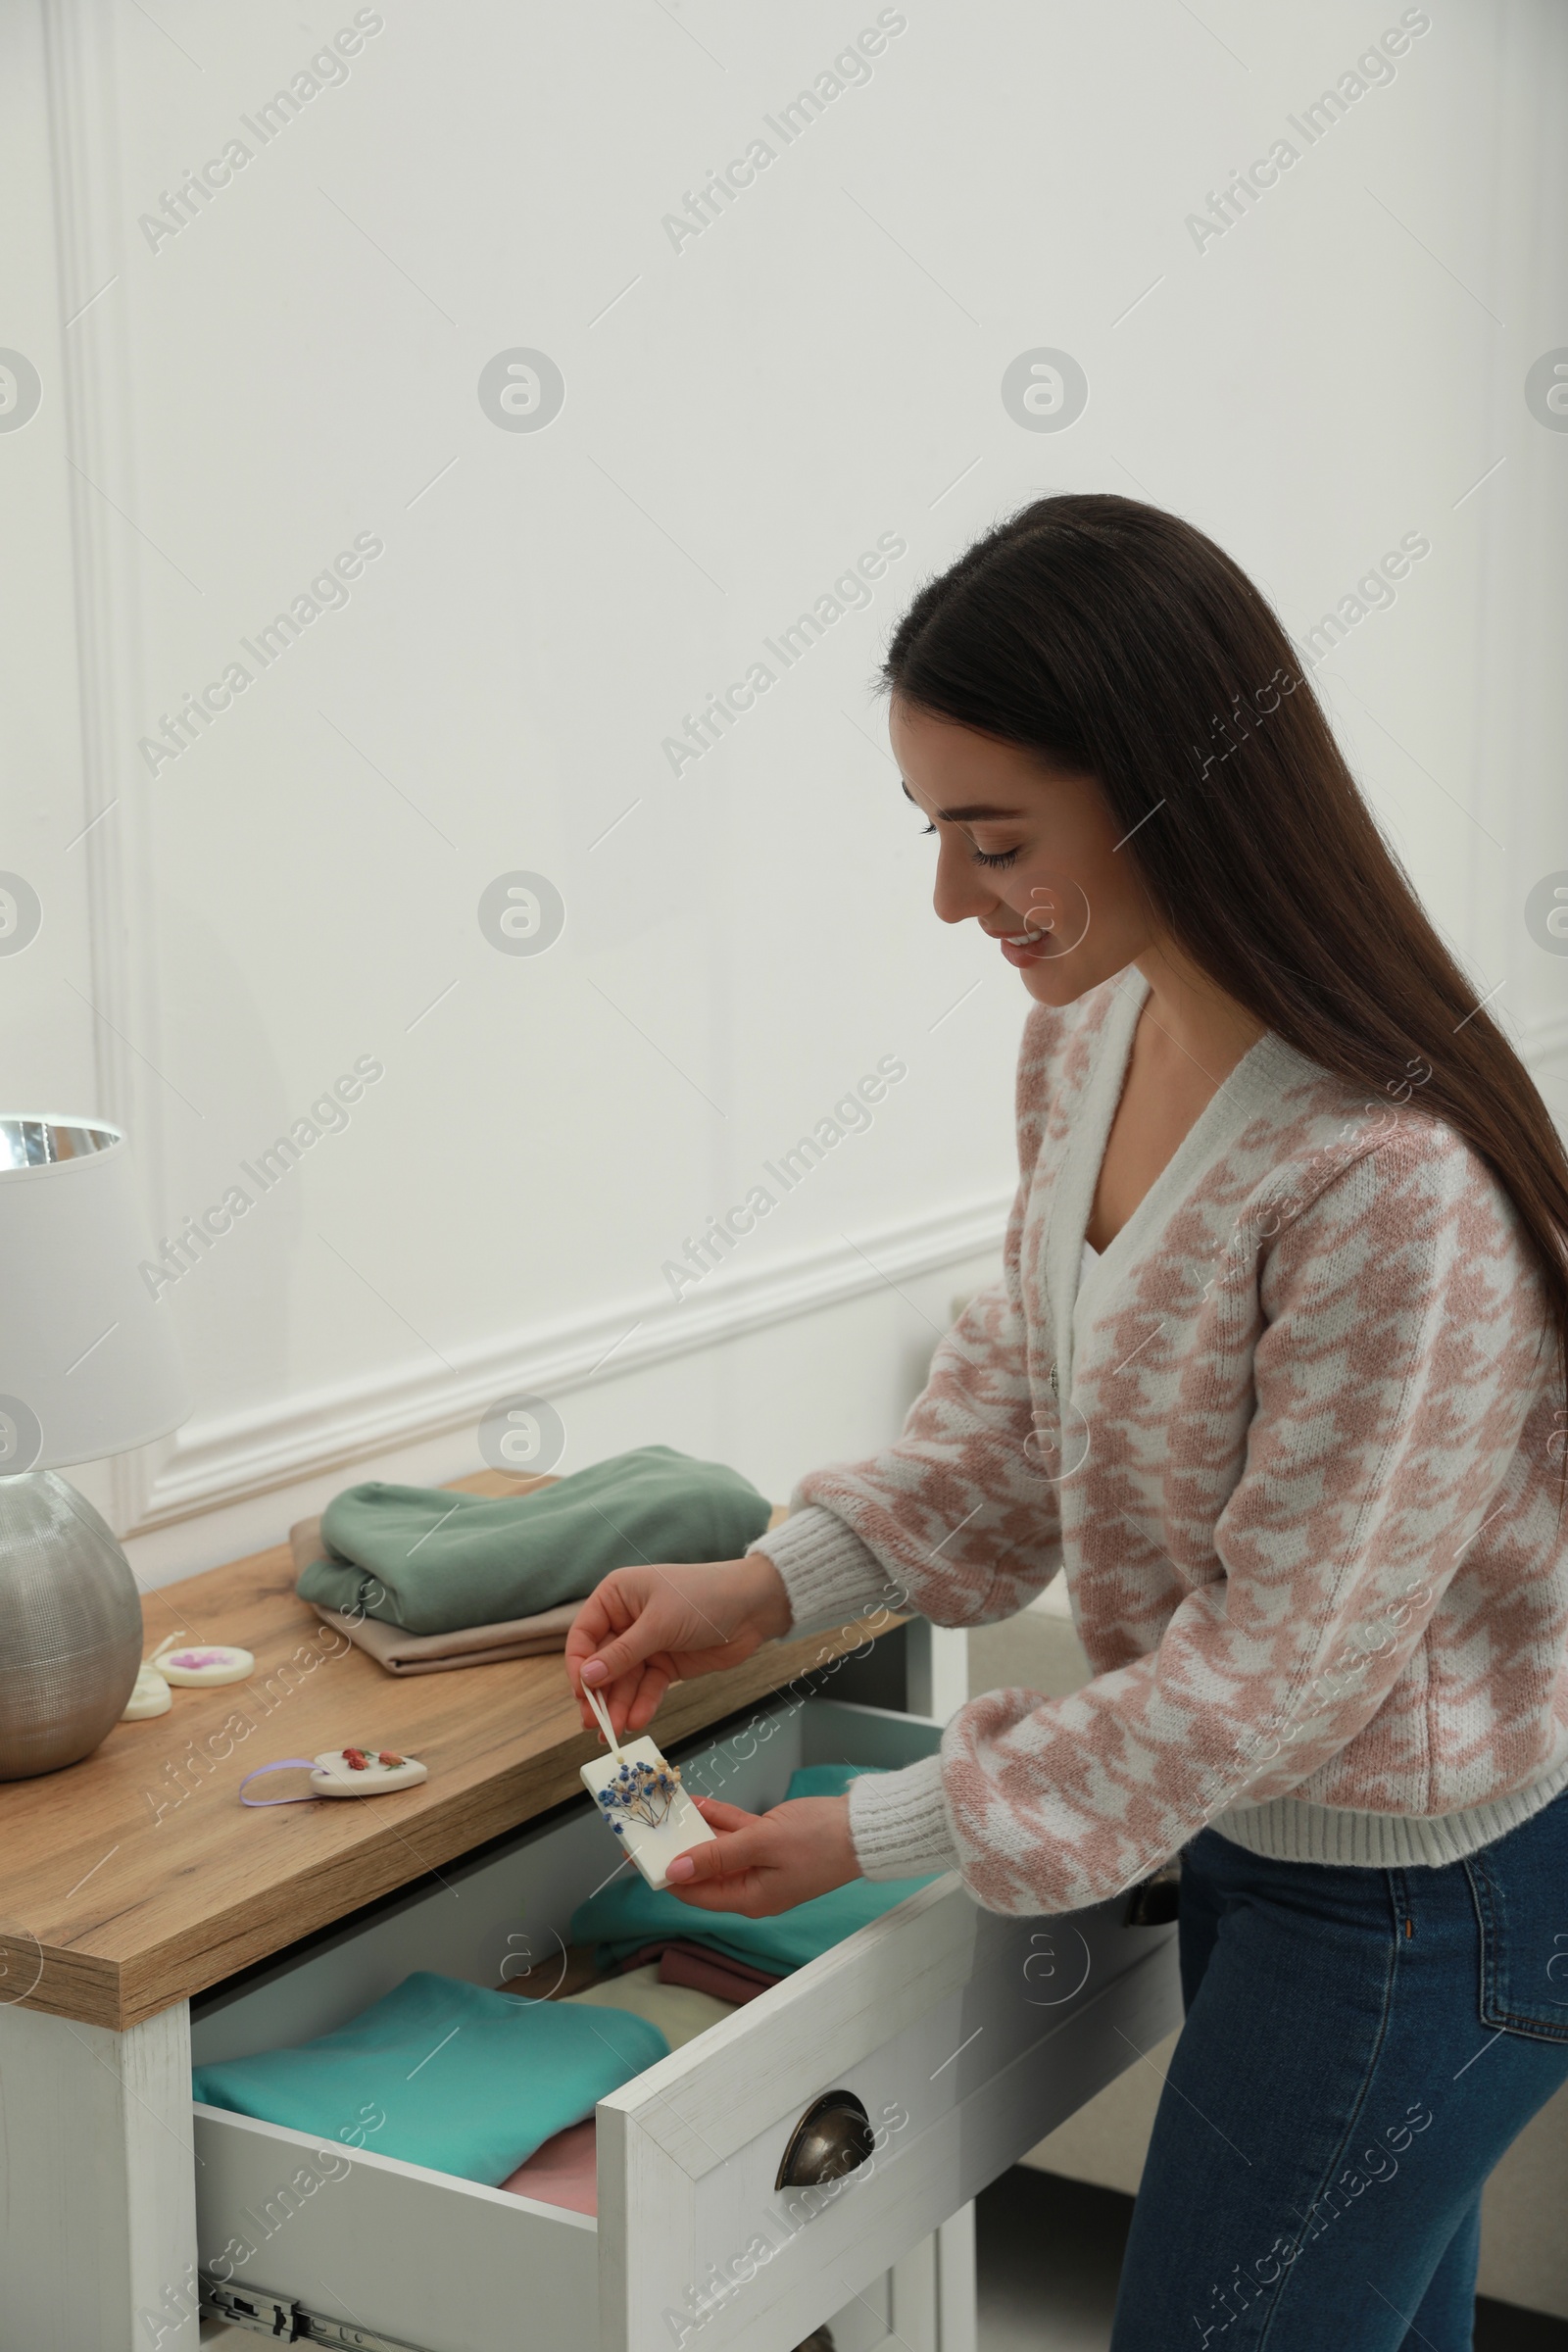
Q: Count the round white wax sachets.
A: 2